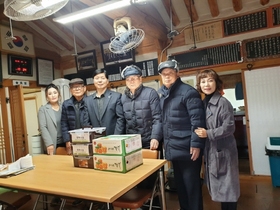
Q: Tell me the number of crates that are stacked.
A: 5